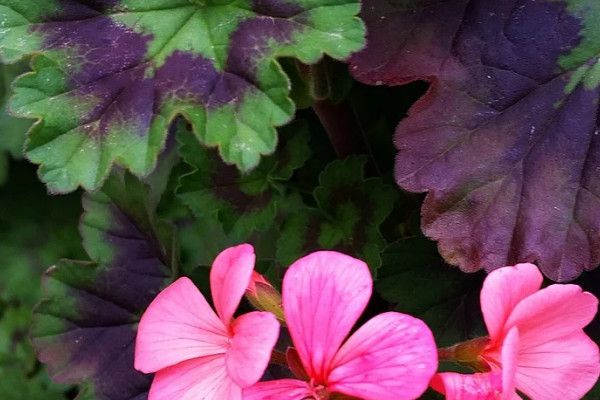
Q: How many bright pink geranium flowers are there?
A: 3